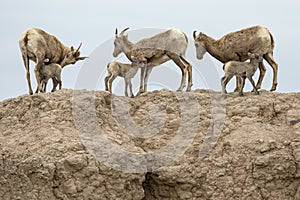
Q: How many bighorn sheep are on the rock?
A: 6